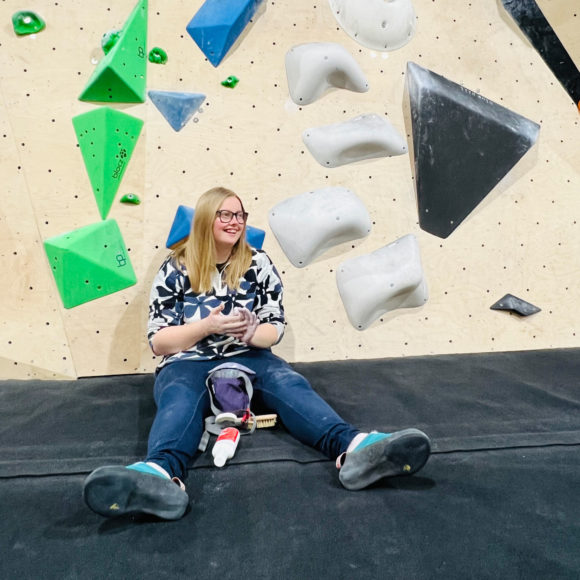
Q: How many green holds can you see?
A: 8